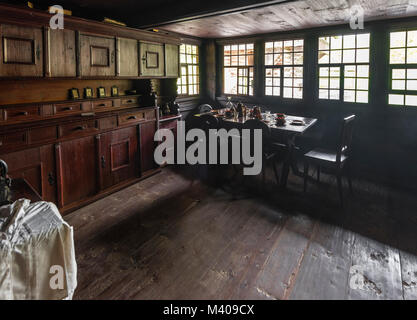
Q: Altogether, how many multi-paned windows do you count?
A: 5